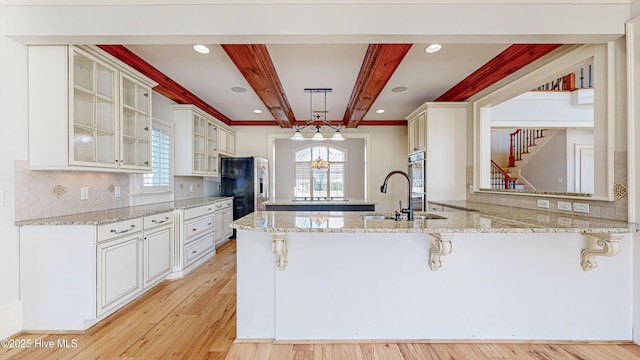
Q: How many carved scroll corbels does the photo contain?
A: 3